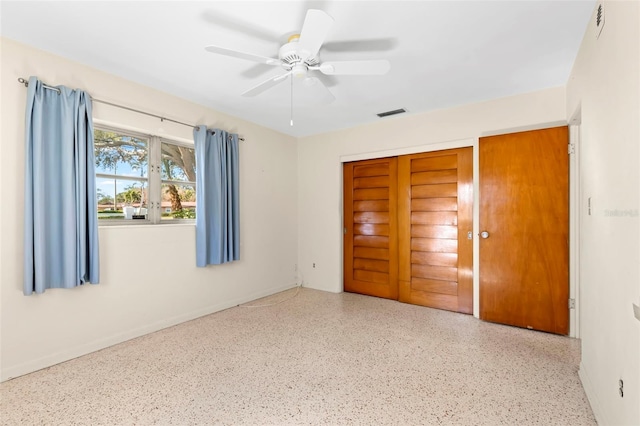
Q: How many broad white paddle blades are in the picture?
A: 5